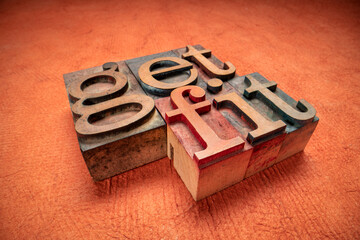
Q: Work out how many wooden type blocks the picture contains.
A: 6